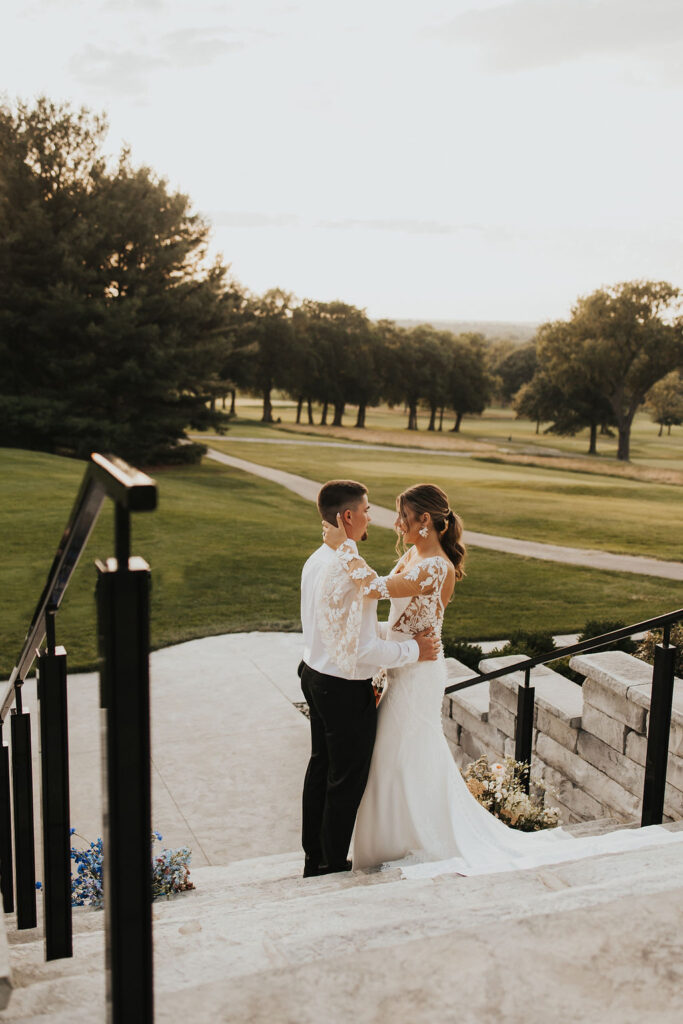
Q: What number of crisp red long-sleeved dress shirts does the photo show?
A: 0